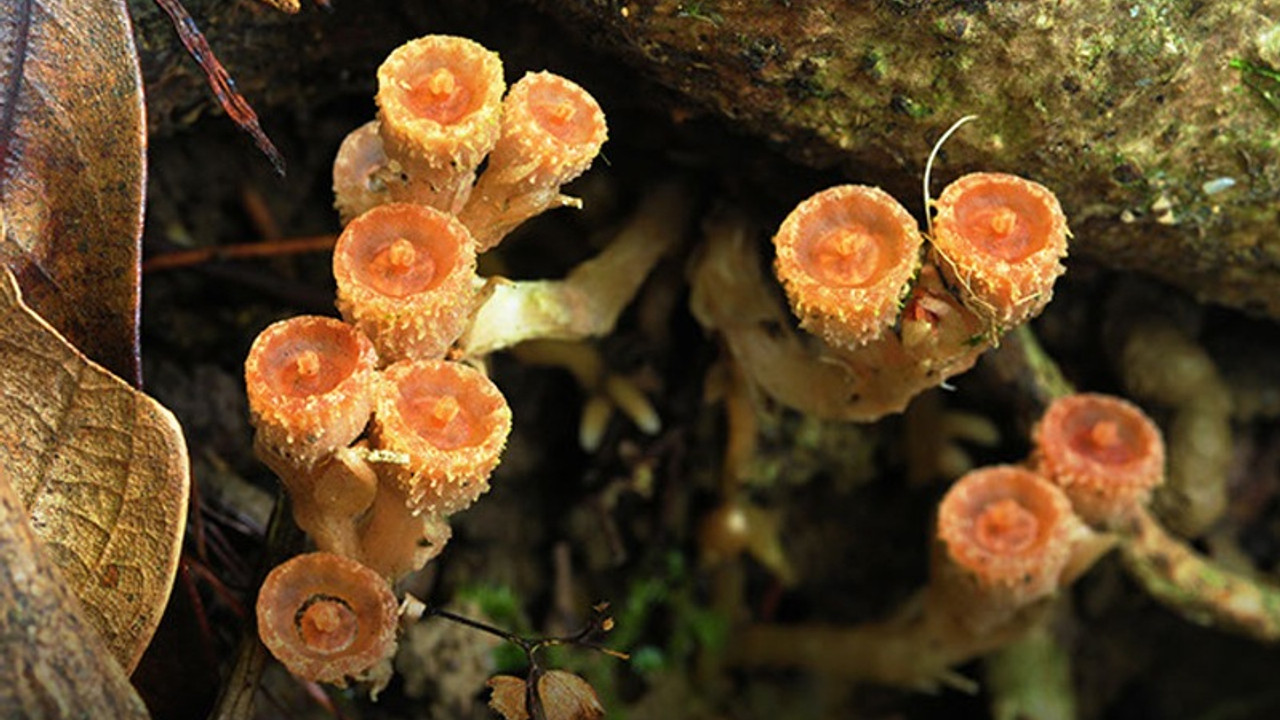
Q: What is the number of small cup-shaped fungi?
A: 10